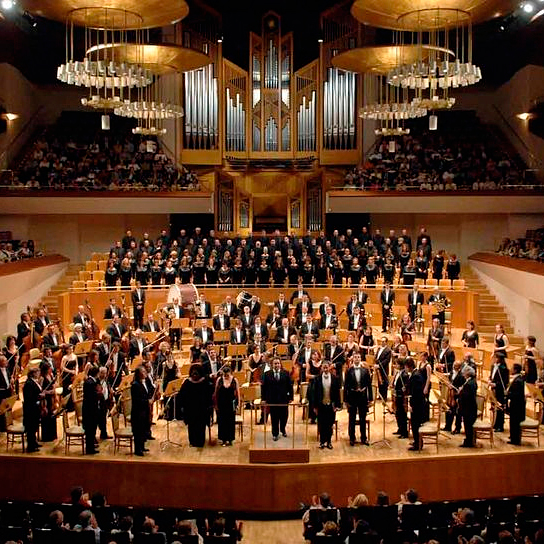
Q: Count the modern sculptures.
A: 0